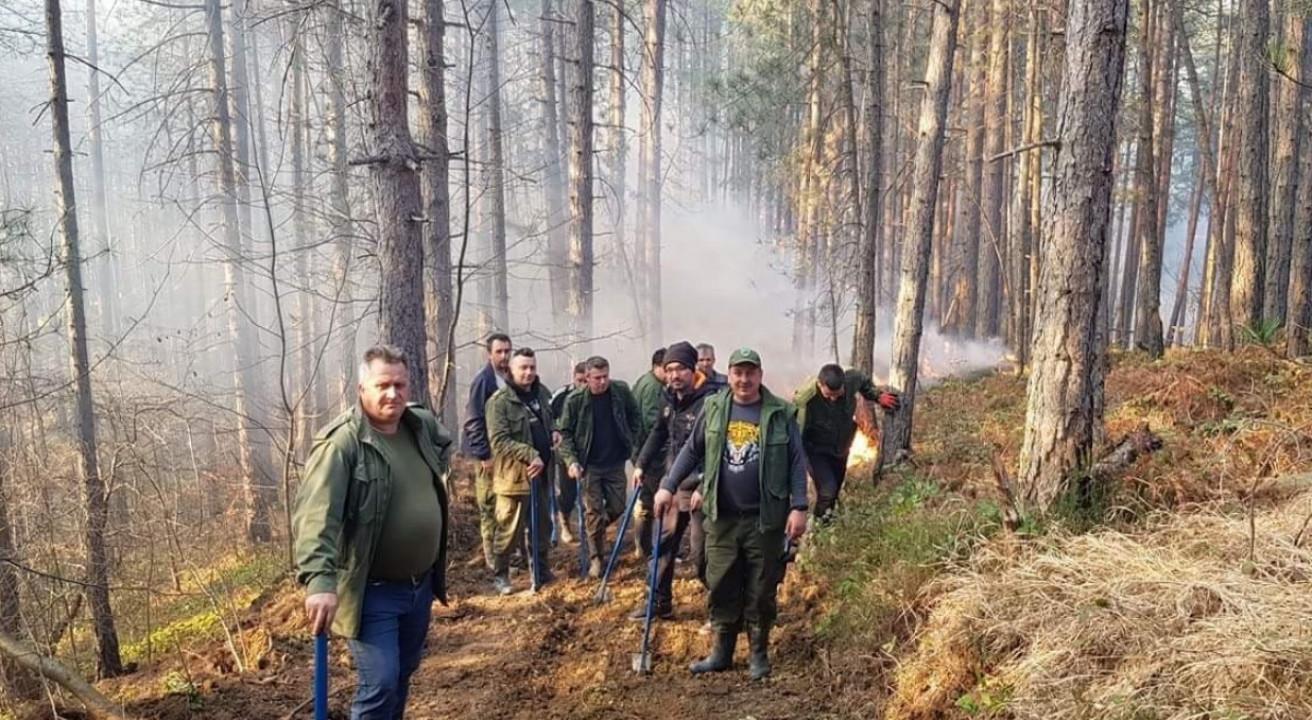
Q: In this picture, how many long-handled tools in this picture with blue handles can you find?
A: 6